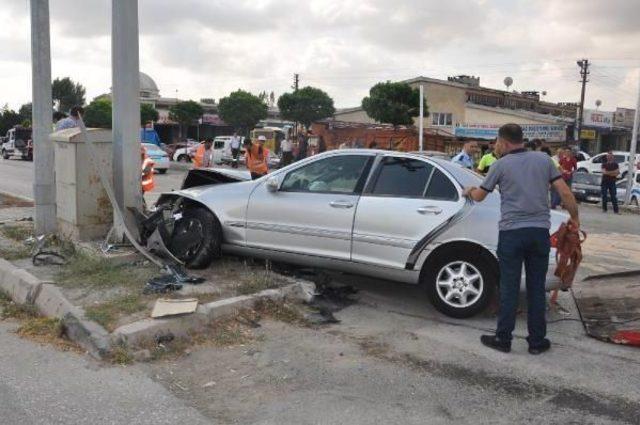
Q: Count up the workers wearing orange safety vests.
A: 3